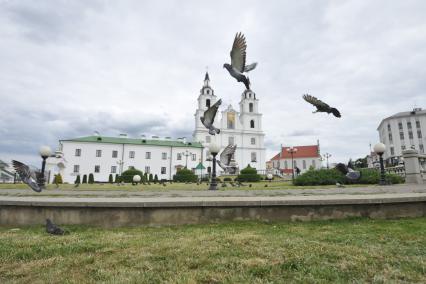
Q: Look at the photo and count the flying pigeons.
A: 6